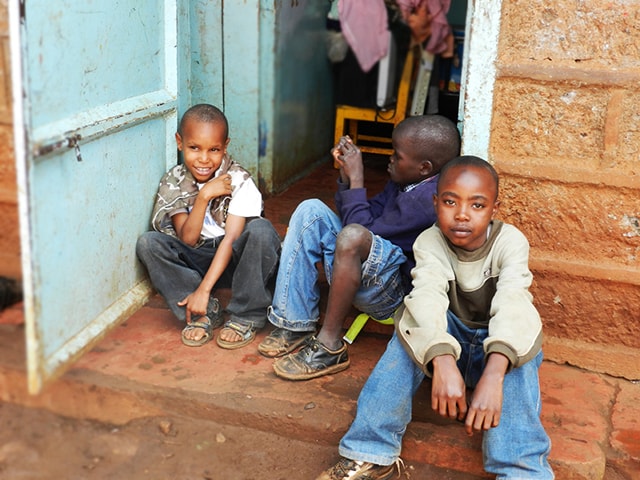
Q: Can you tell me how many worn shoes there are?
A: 5